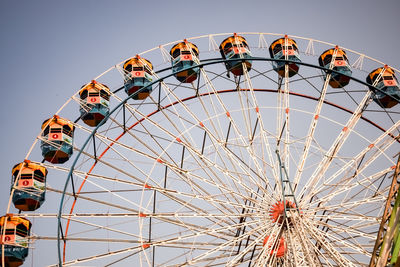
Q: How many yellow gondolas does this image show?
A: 10